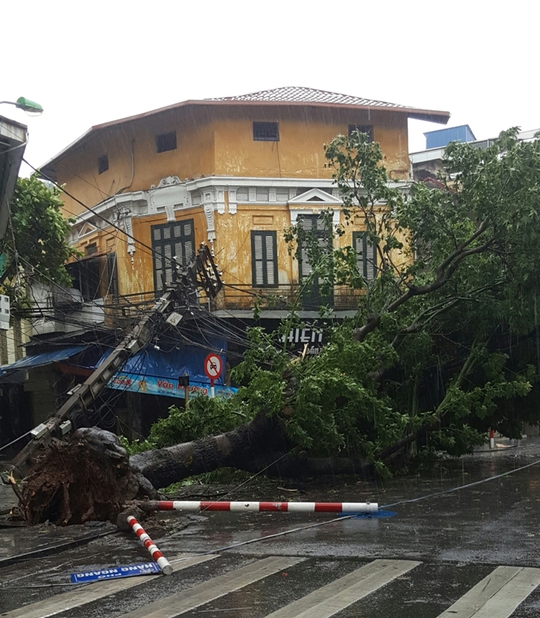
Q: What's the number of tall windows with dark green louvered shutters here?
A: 4